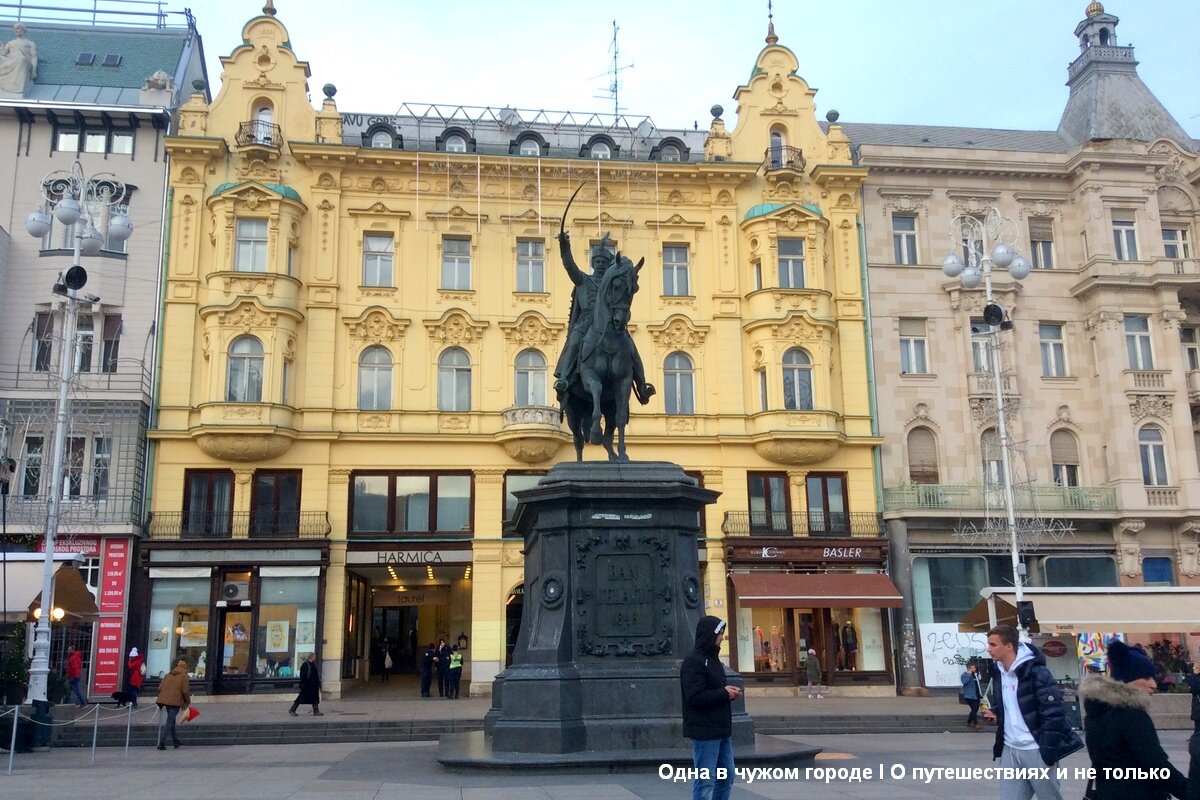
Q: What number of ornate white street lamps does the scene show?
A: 2